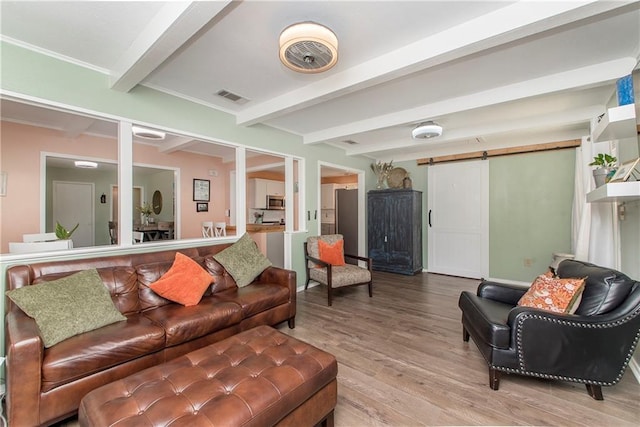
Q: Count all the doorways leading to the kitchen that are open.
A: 1